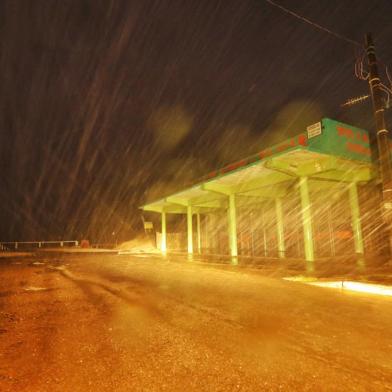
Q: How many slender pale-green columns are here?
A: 7